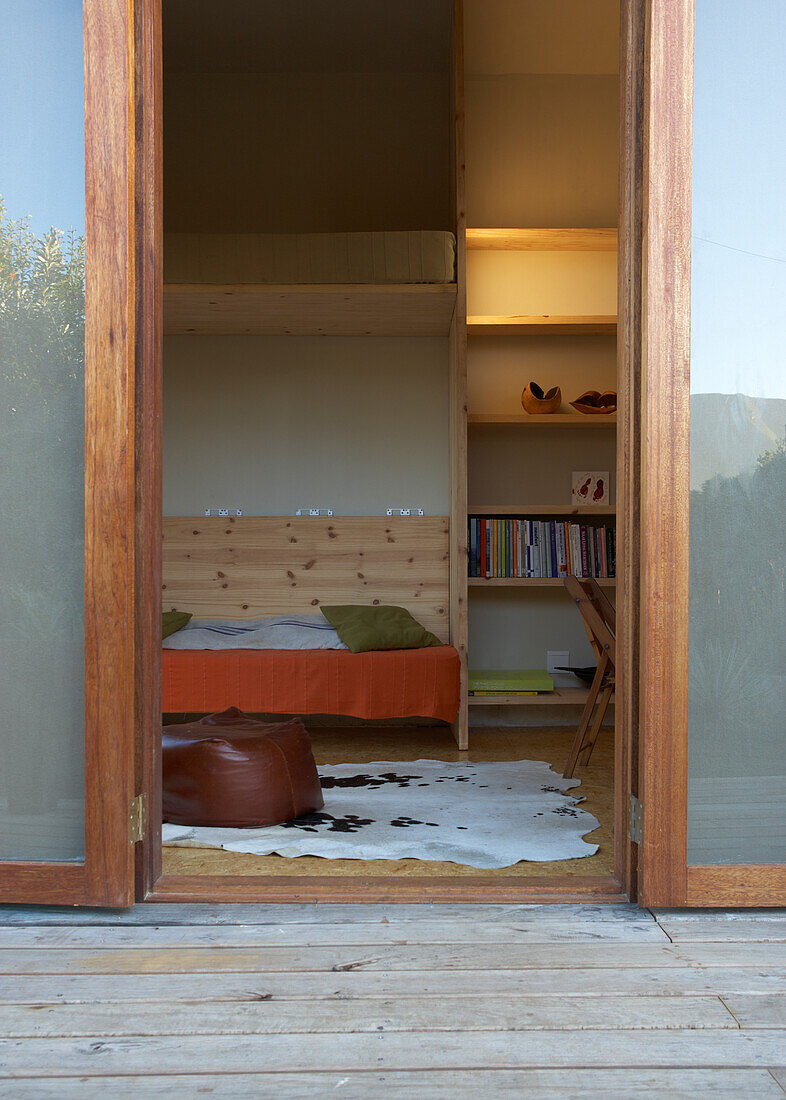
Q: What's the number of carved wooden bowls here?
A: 2